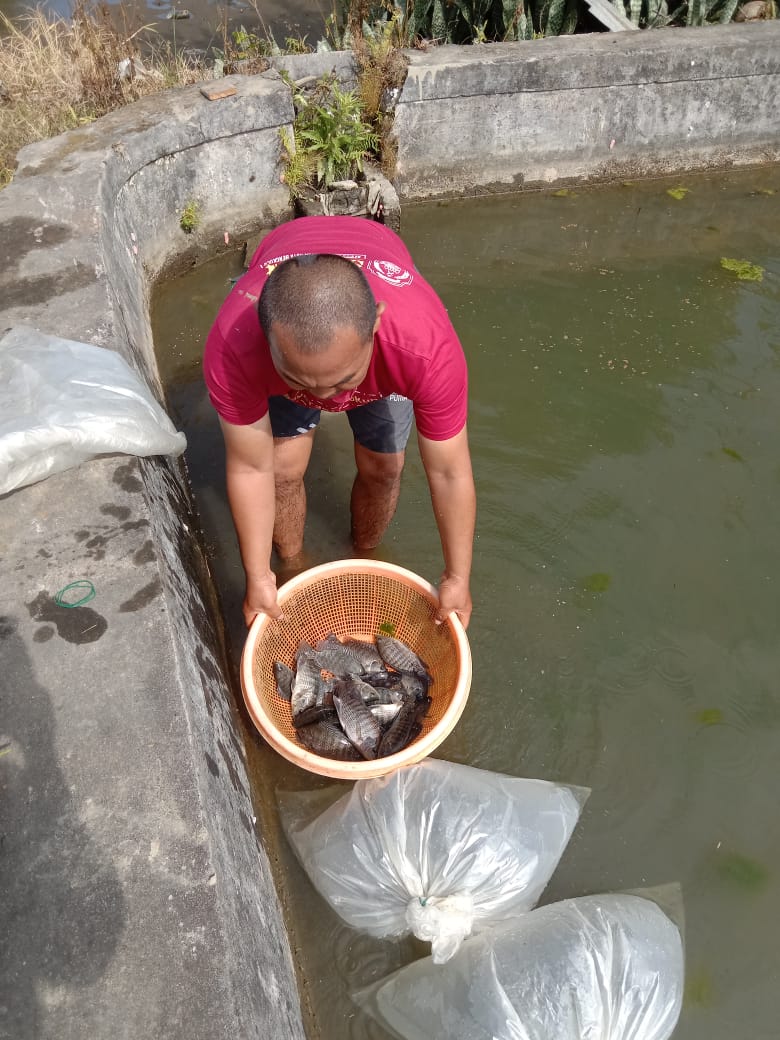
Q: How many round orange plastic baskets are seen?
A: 1